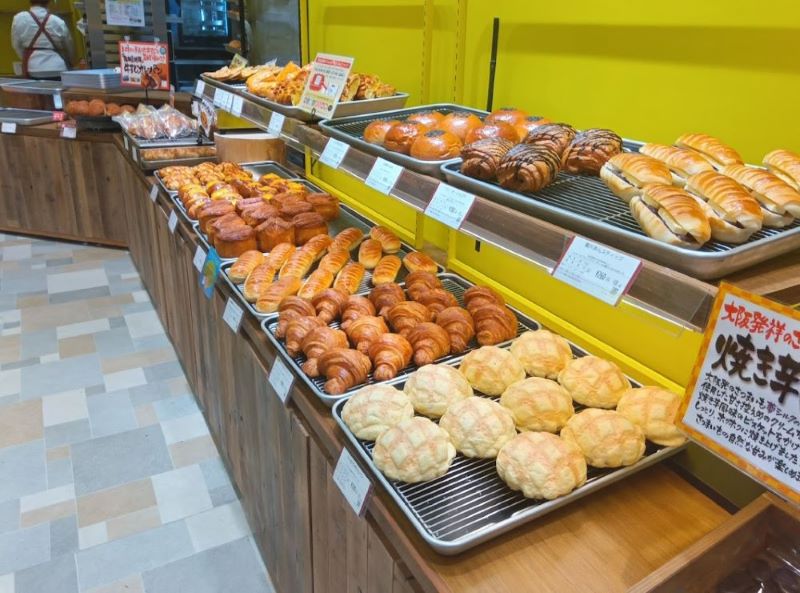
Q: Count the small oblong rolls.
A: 14